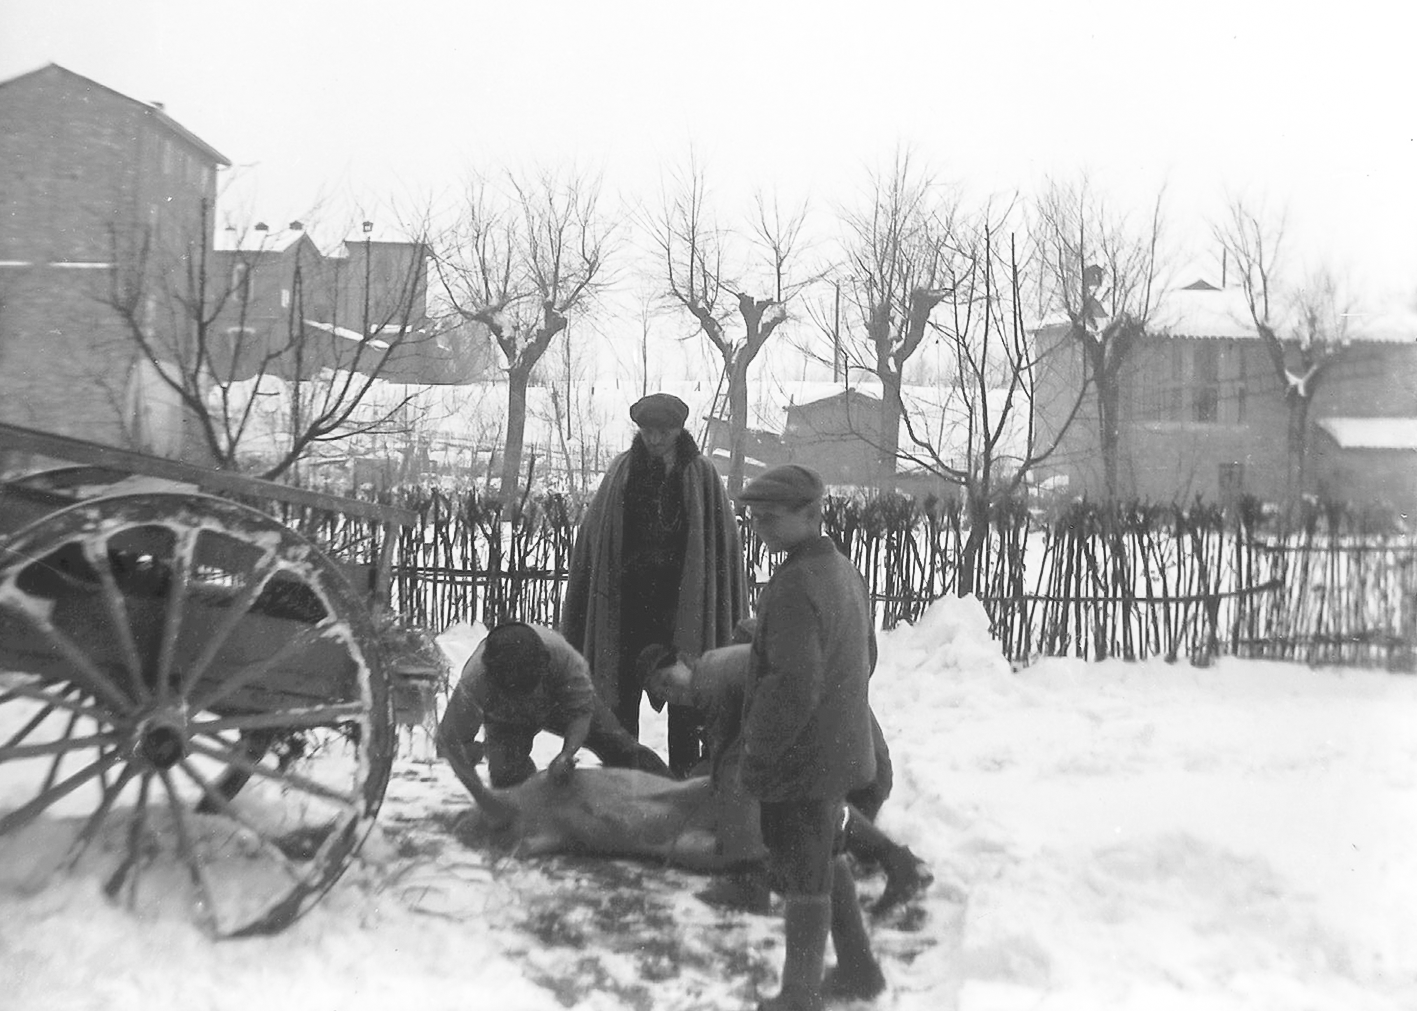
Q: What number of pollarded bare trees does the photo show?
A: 5